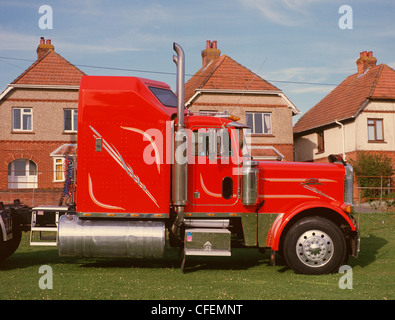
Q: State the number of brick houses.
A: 3